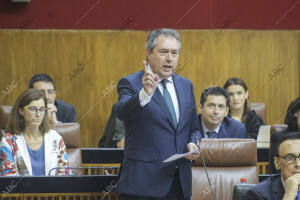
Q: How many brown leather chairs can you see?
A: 5